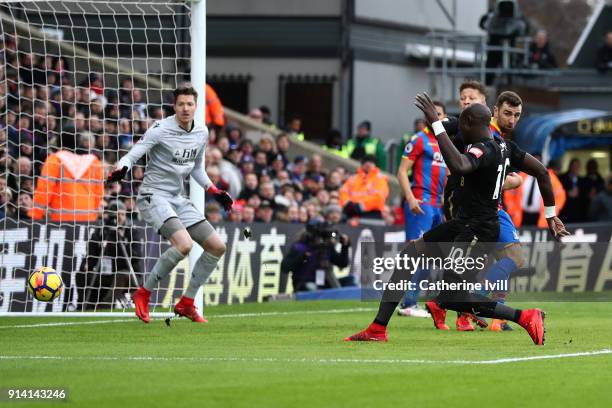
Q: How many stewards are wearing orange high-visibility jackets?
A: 4